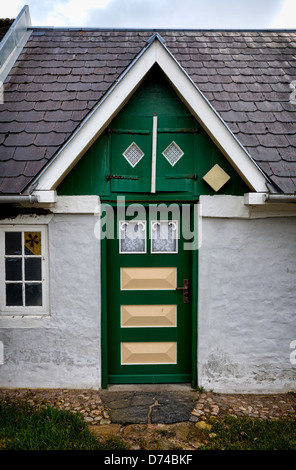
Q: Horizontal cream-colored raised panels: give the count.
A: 3